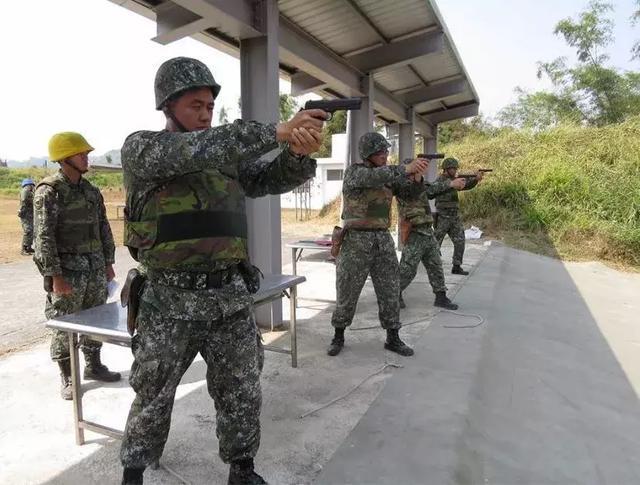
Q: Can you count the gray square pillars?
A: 4